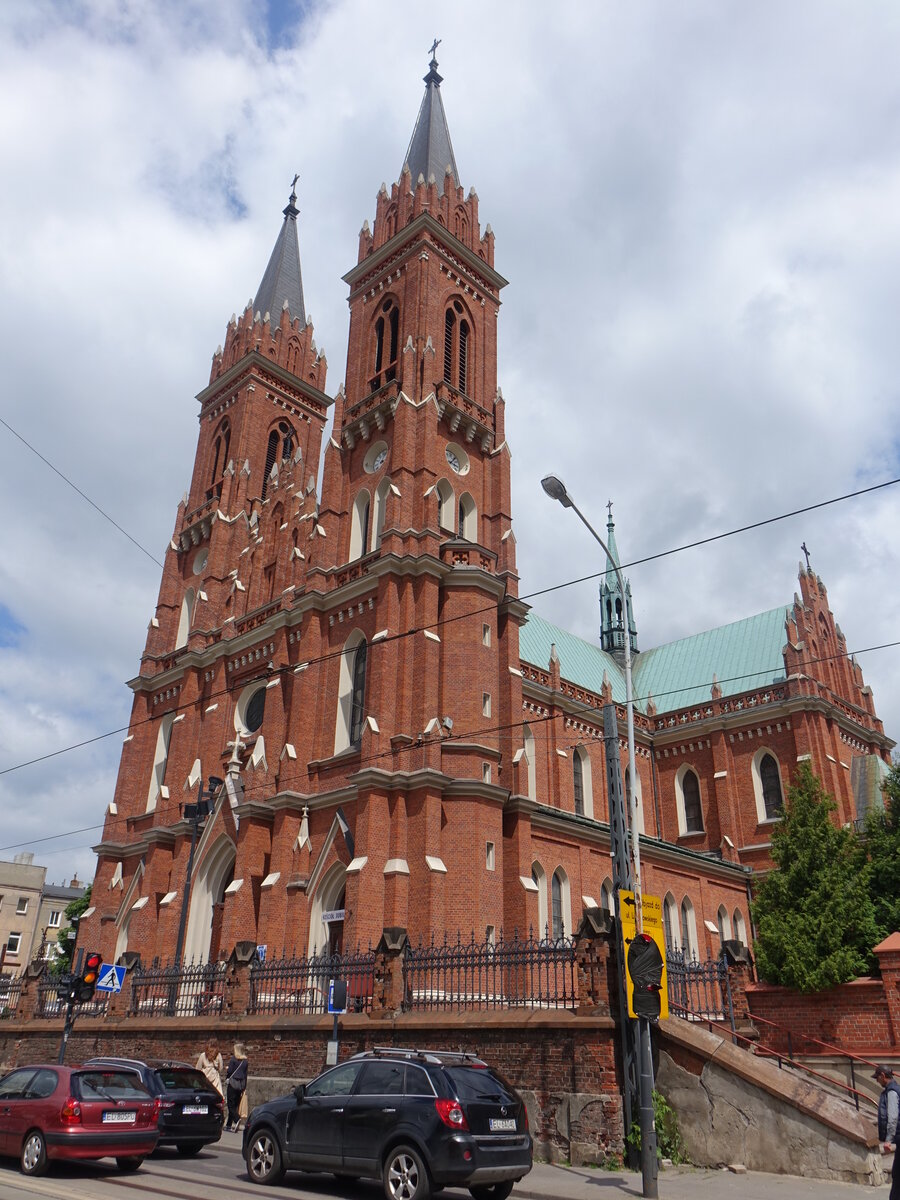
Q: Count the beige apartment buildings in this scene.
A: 2